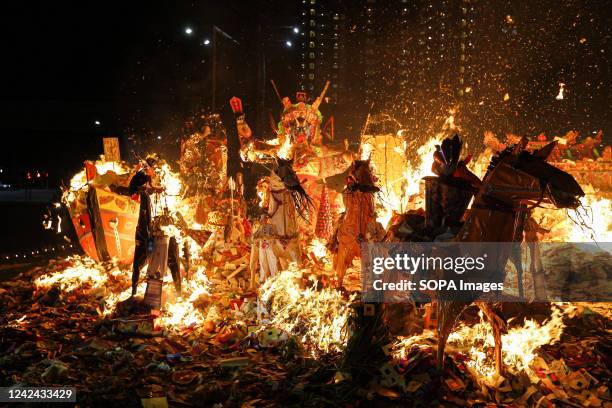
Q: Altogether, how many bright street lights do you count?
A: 4